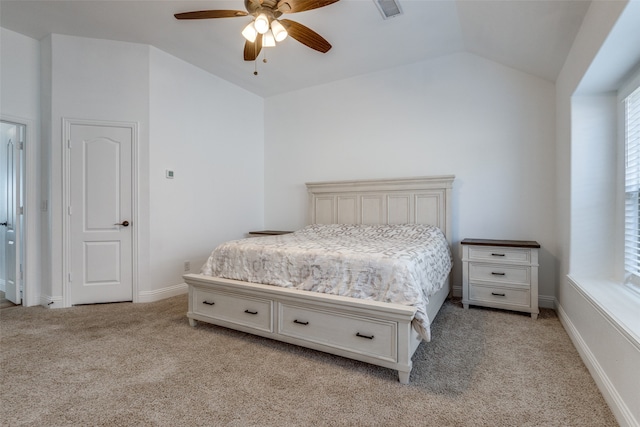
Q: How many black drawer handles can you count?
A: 7